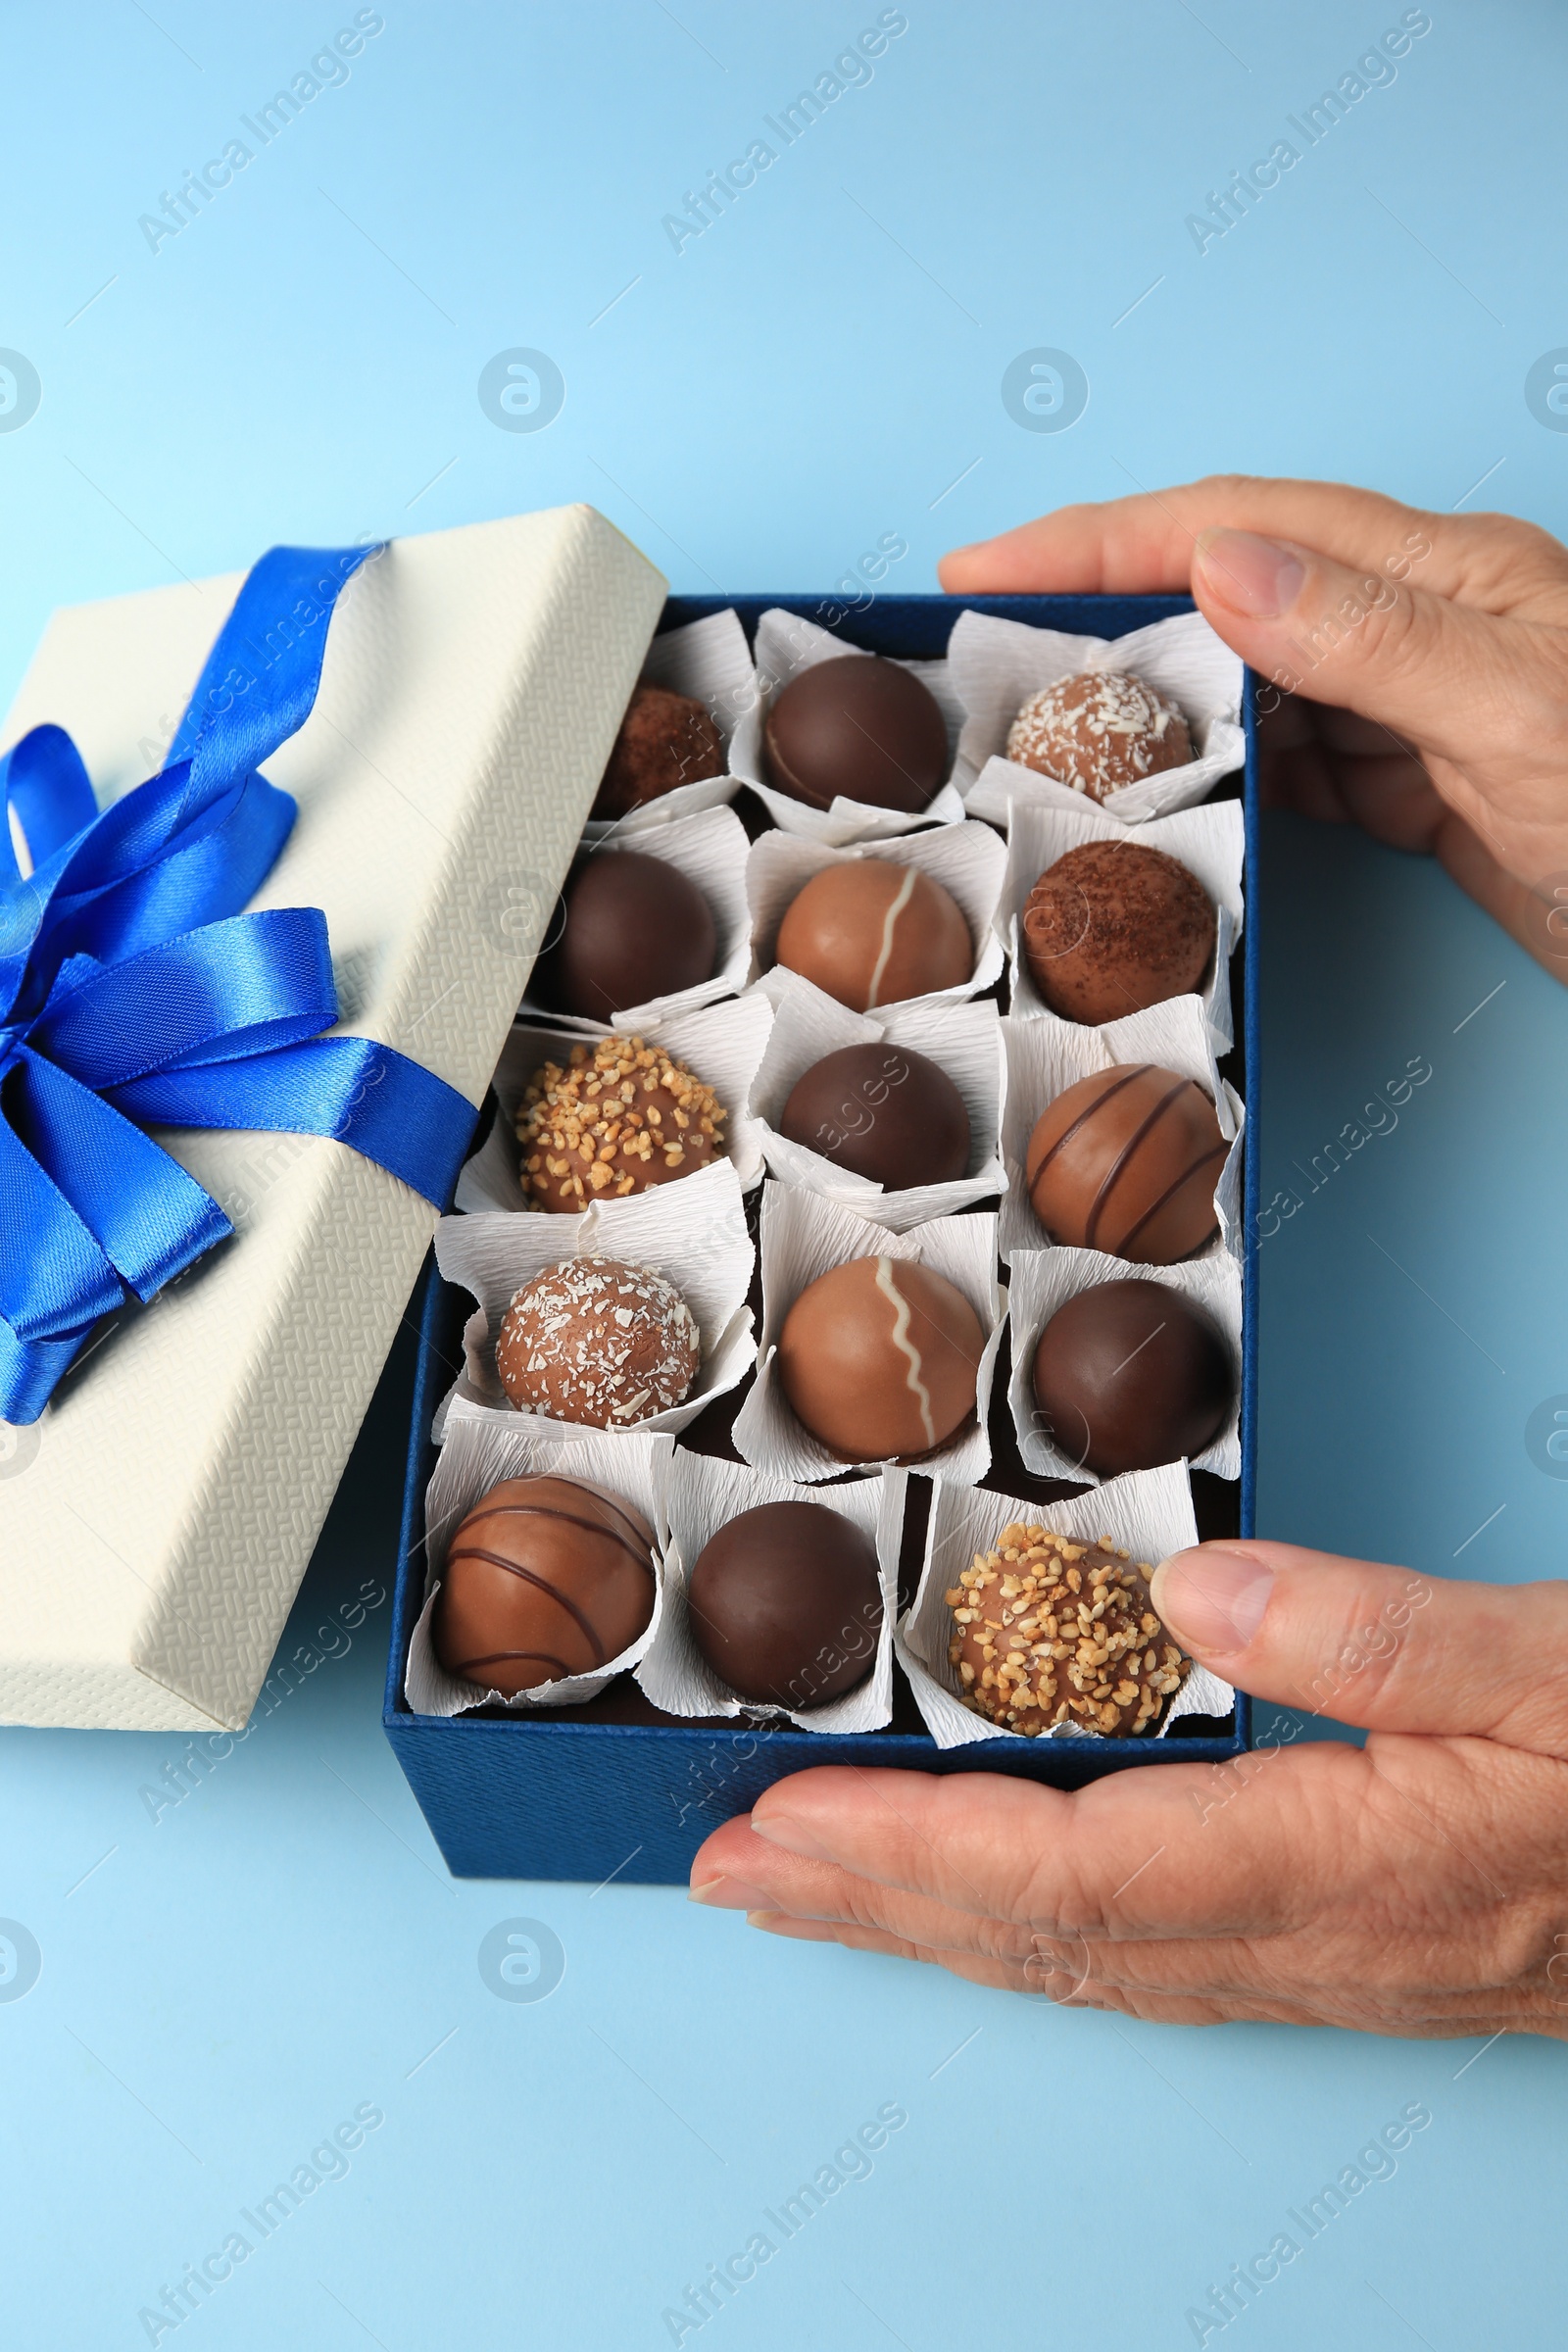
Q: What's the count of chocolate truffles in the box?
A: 15